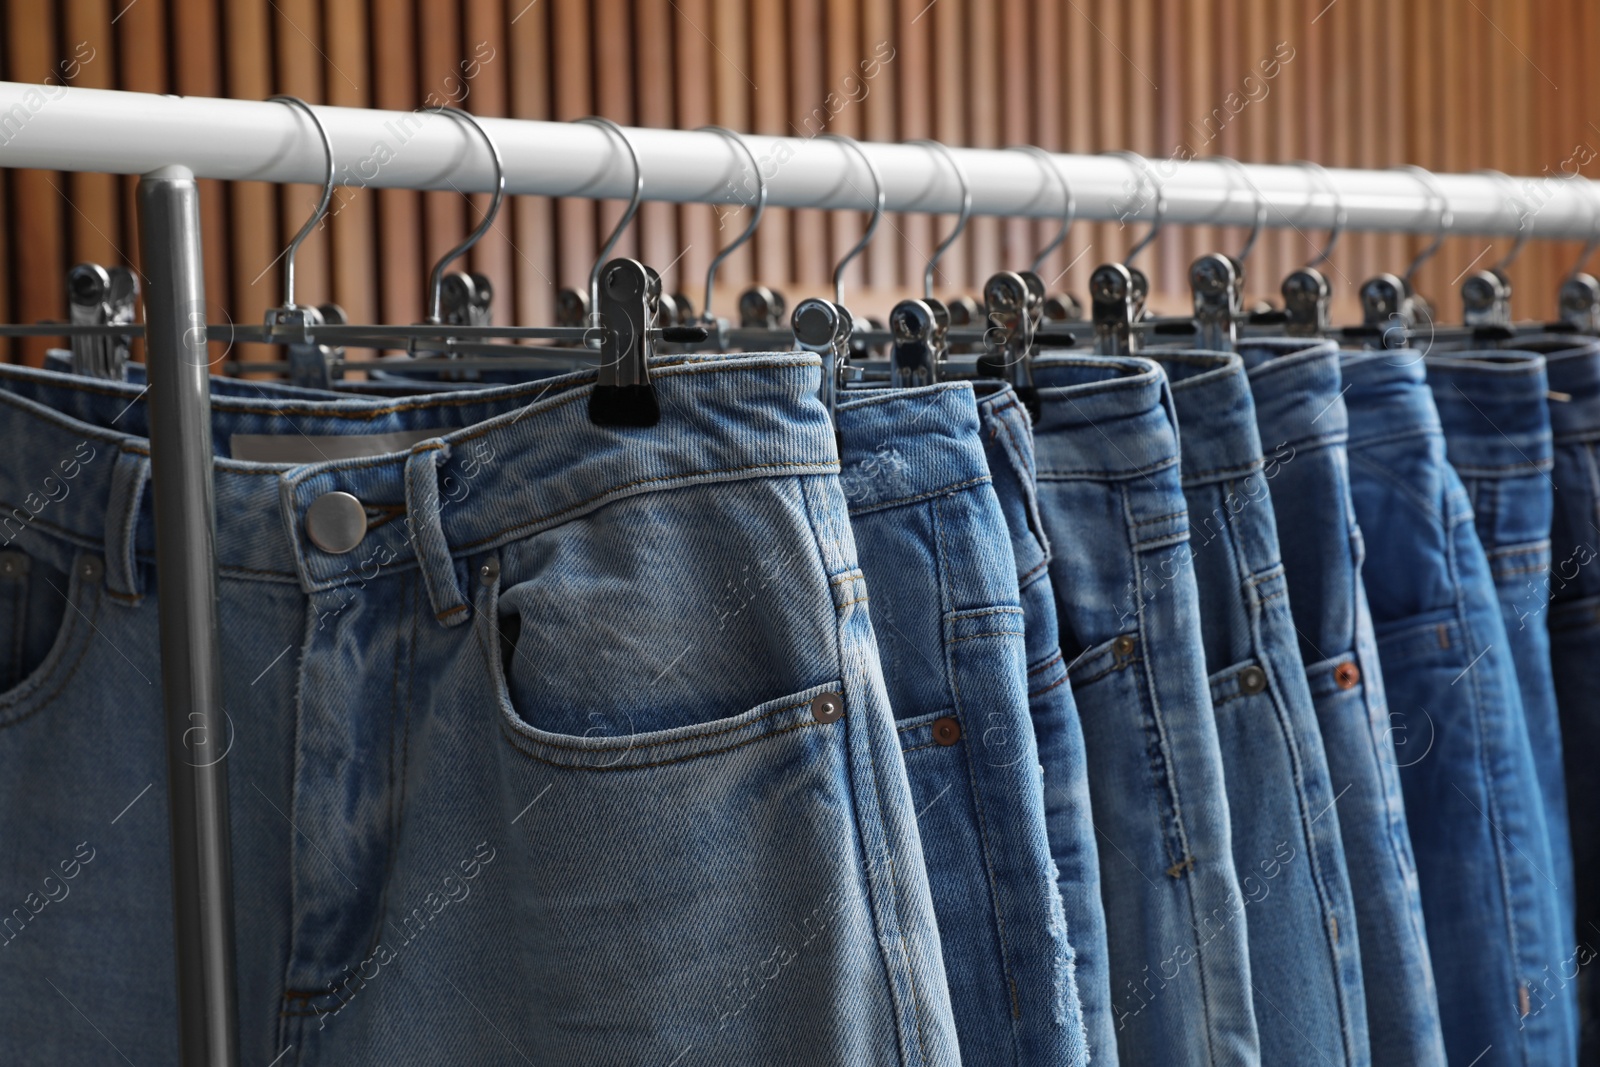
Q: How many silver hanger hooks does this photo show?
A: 13